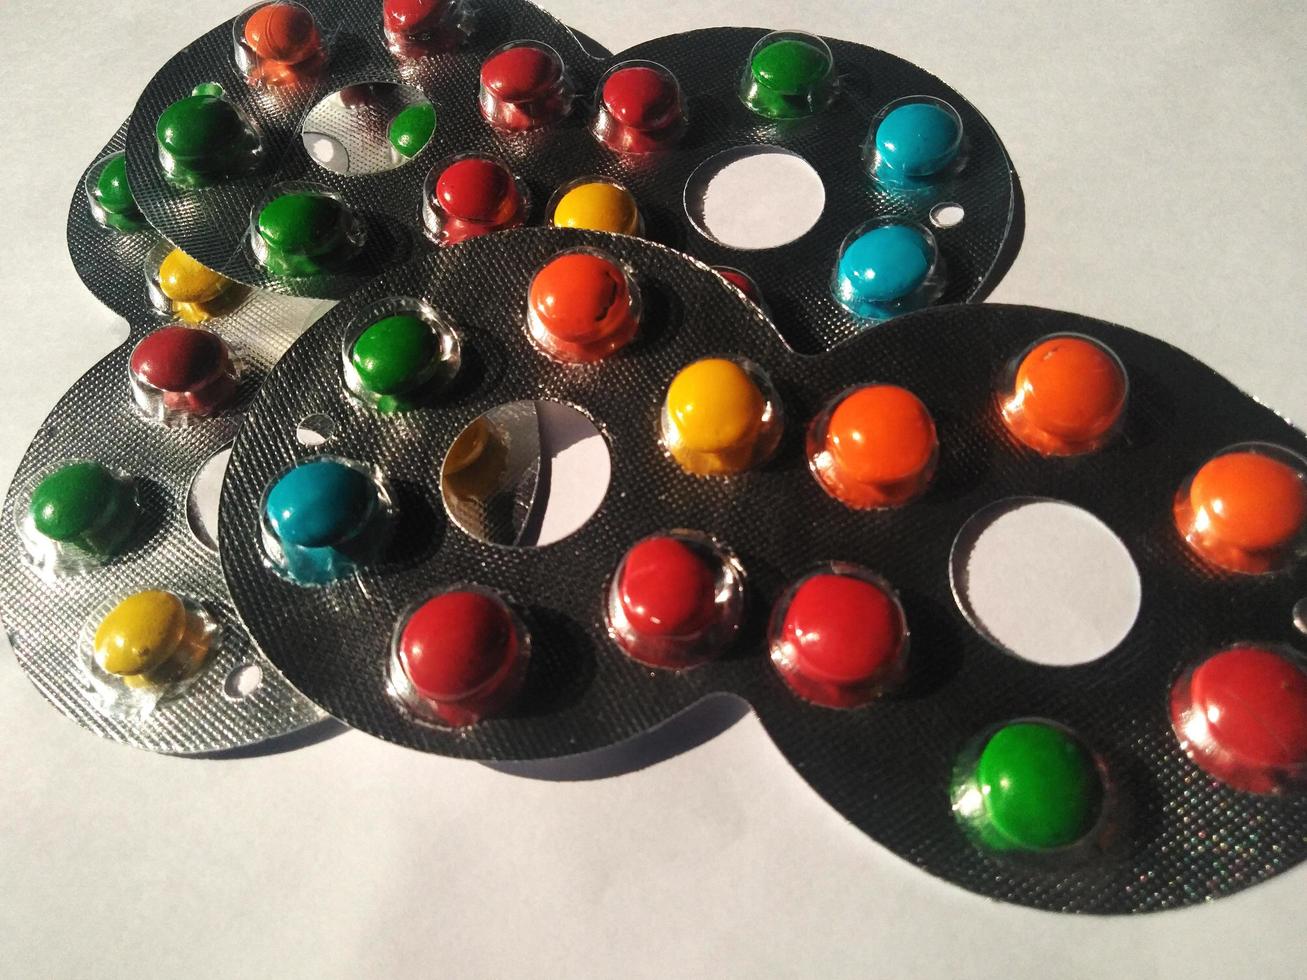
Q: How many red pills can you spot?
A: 10